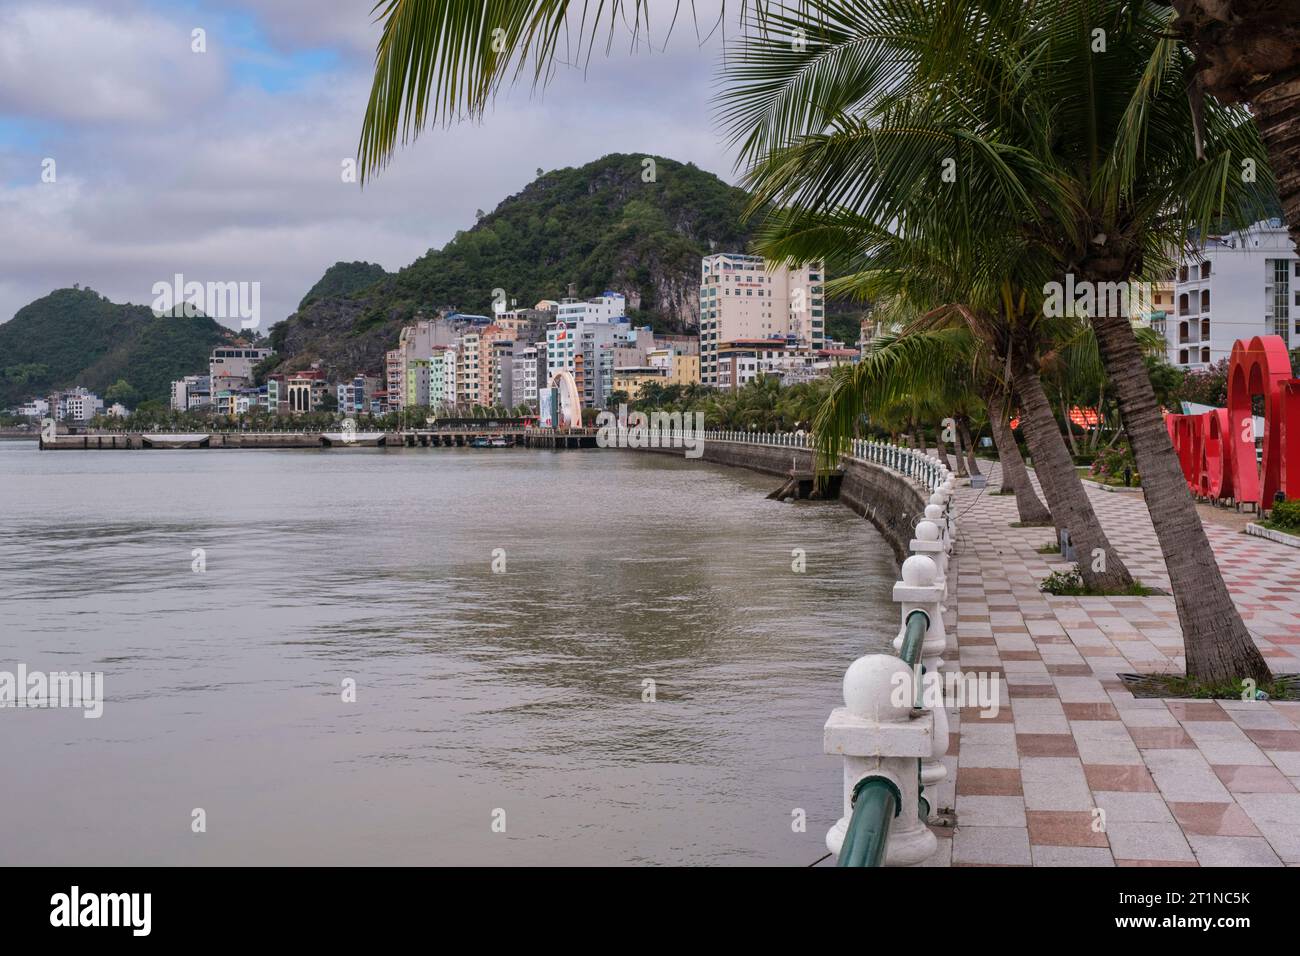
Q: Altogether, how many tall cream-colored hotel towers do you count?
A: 1